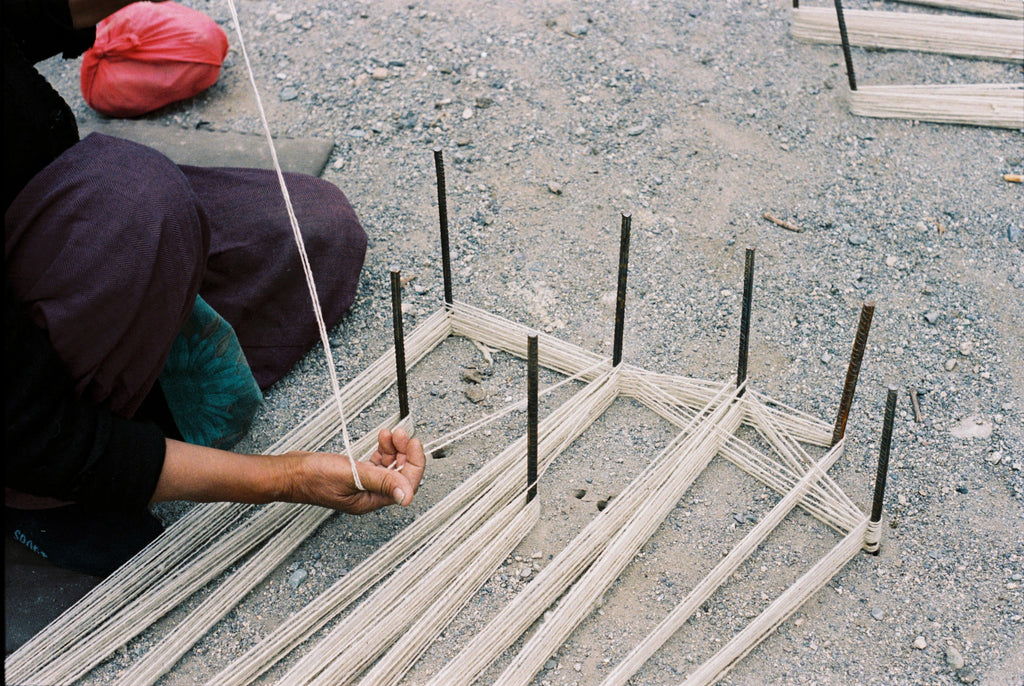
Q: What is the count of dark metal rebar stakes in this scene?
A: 9